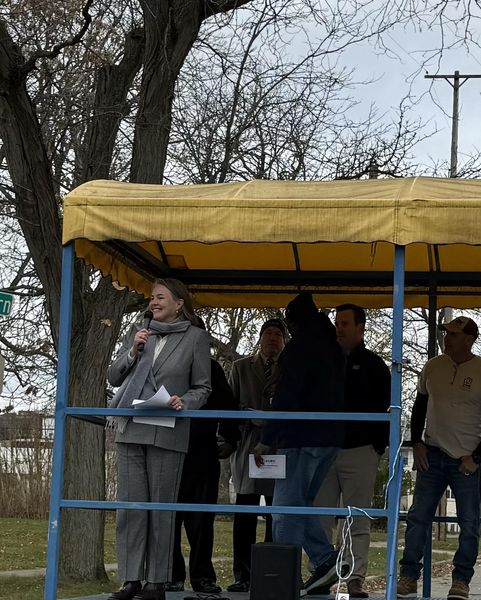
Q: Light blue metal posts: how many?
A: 2